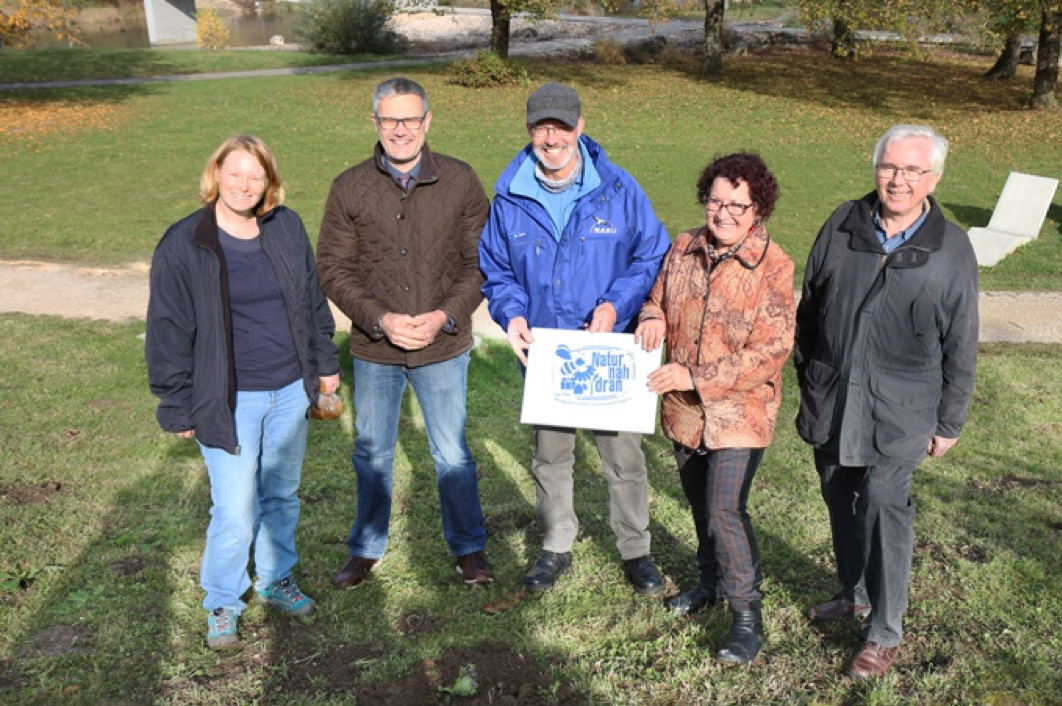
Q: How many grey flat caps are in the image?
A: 1